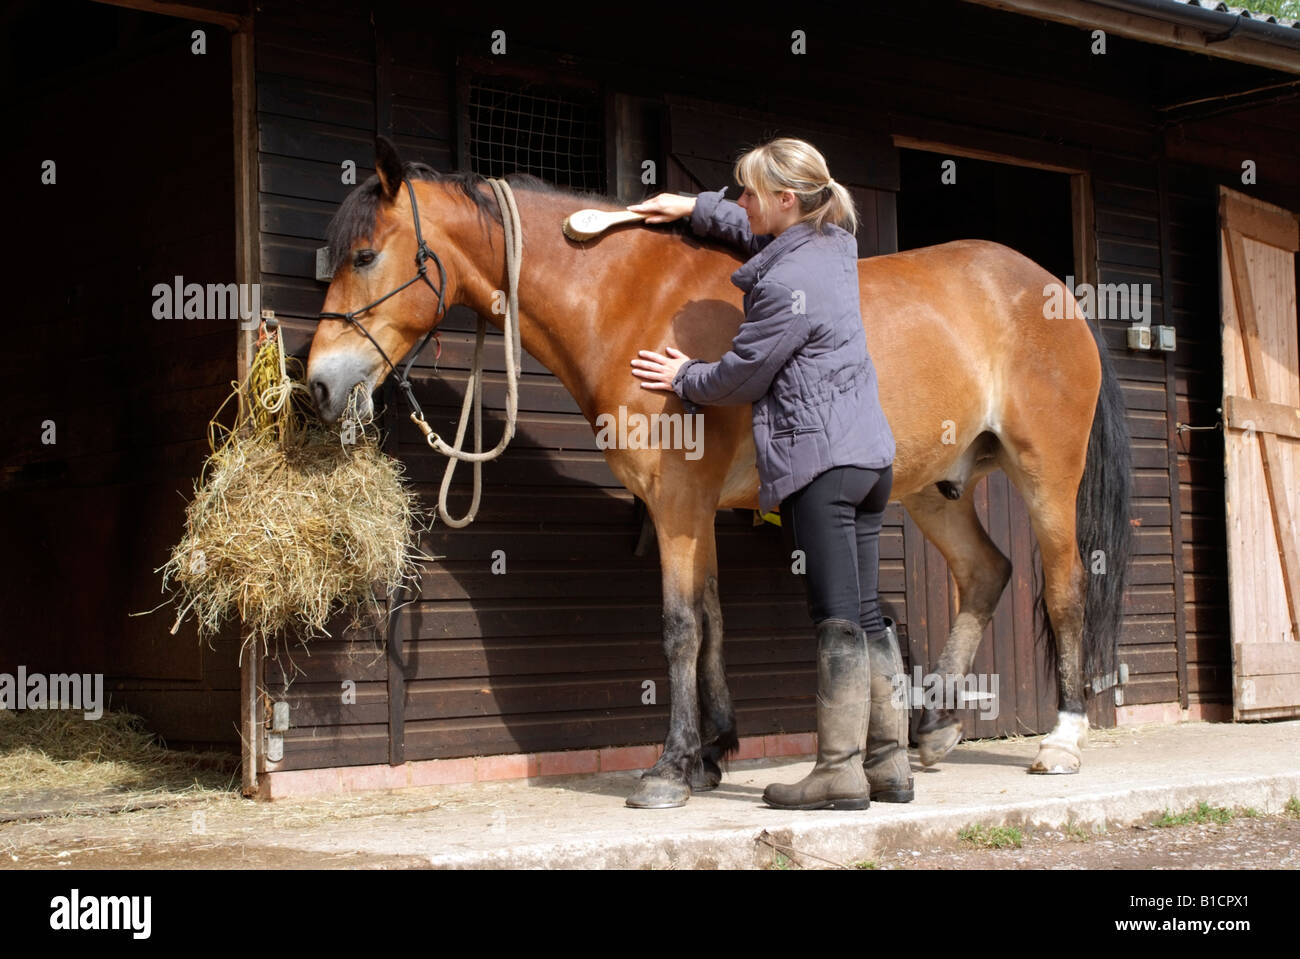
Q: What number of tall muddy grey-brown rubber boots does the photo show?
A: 2